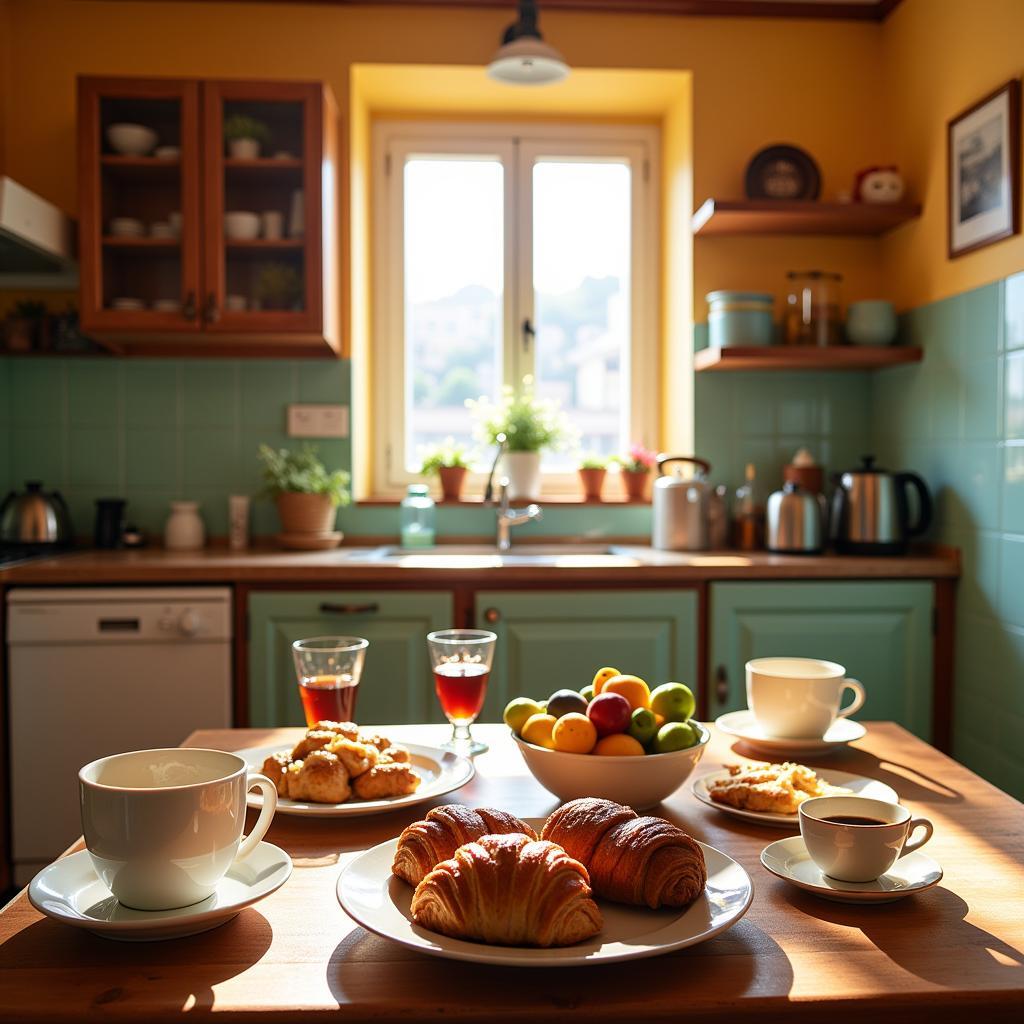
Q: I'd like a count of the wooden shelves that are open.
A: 2